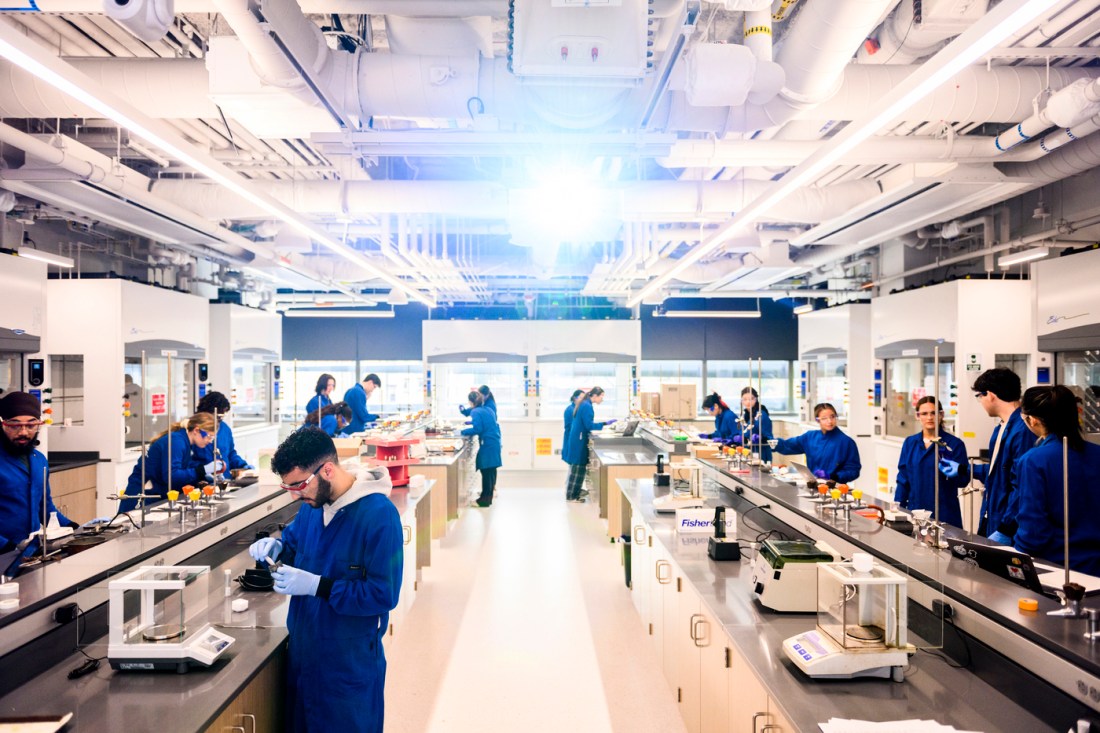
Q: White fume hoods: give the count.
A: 8